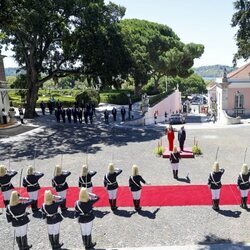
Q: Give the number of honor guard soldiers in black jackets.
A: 12